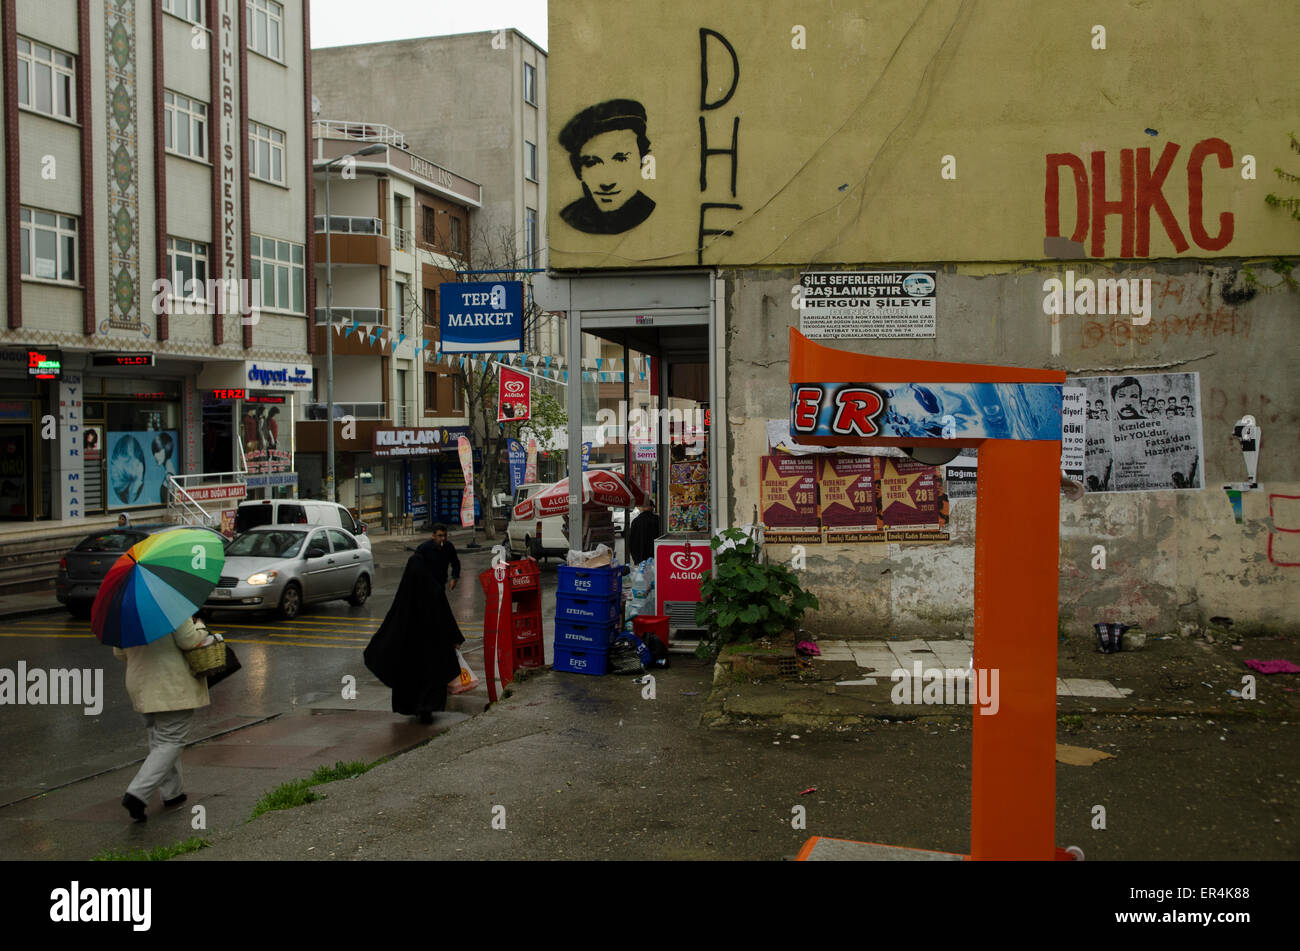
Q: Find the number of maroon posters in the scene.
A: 3